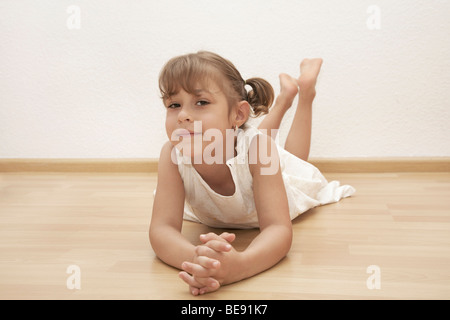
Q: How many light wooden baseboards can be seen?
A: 1